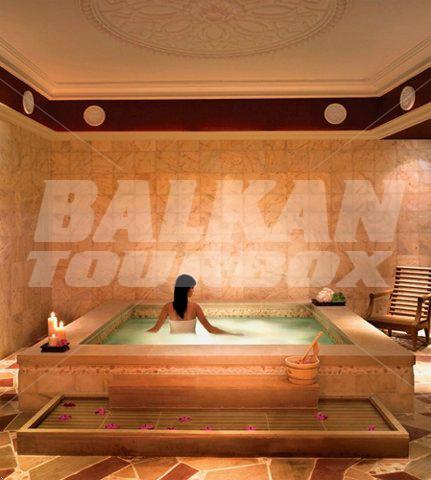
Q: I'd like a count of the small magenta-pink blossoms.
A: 11